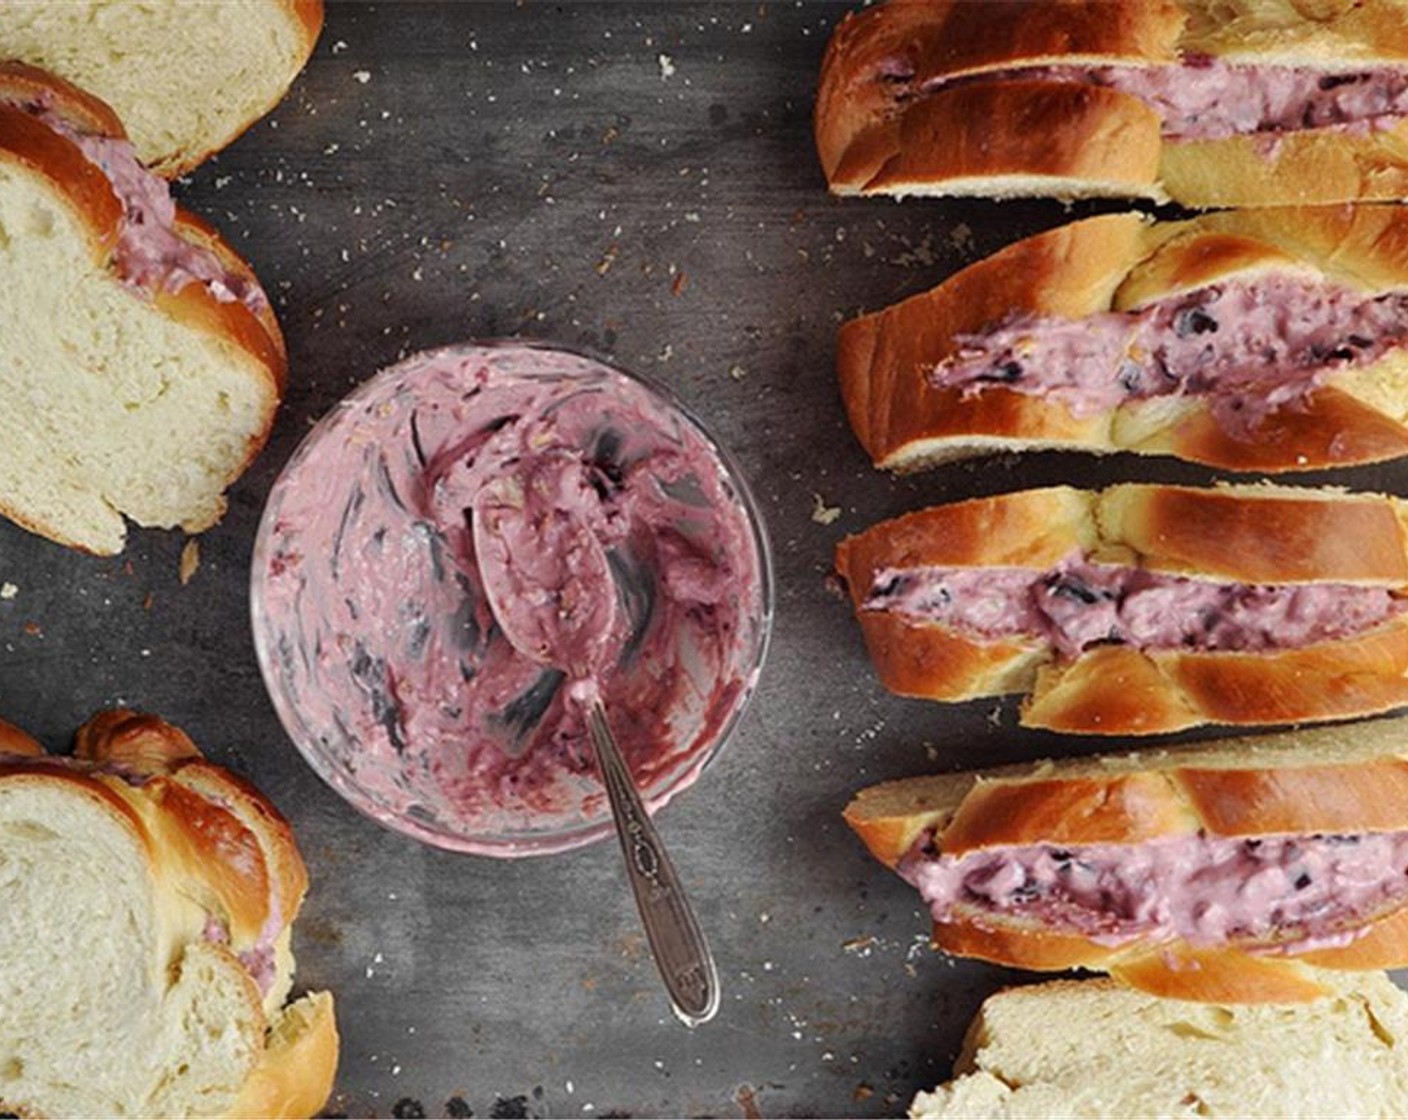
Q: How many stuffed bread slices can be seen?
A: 6